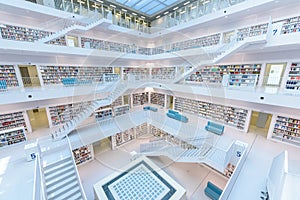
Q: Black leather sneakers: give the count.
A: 0